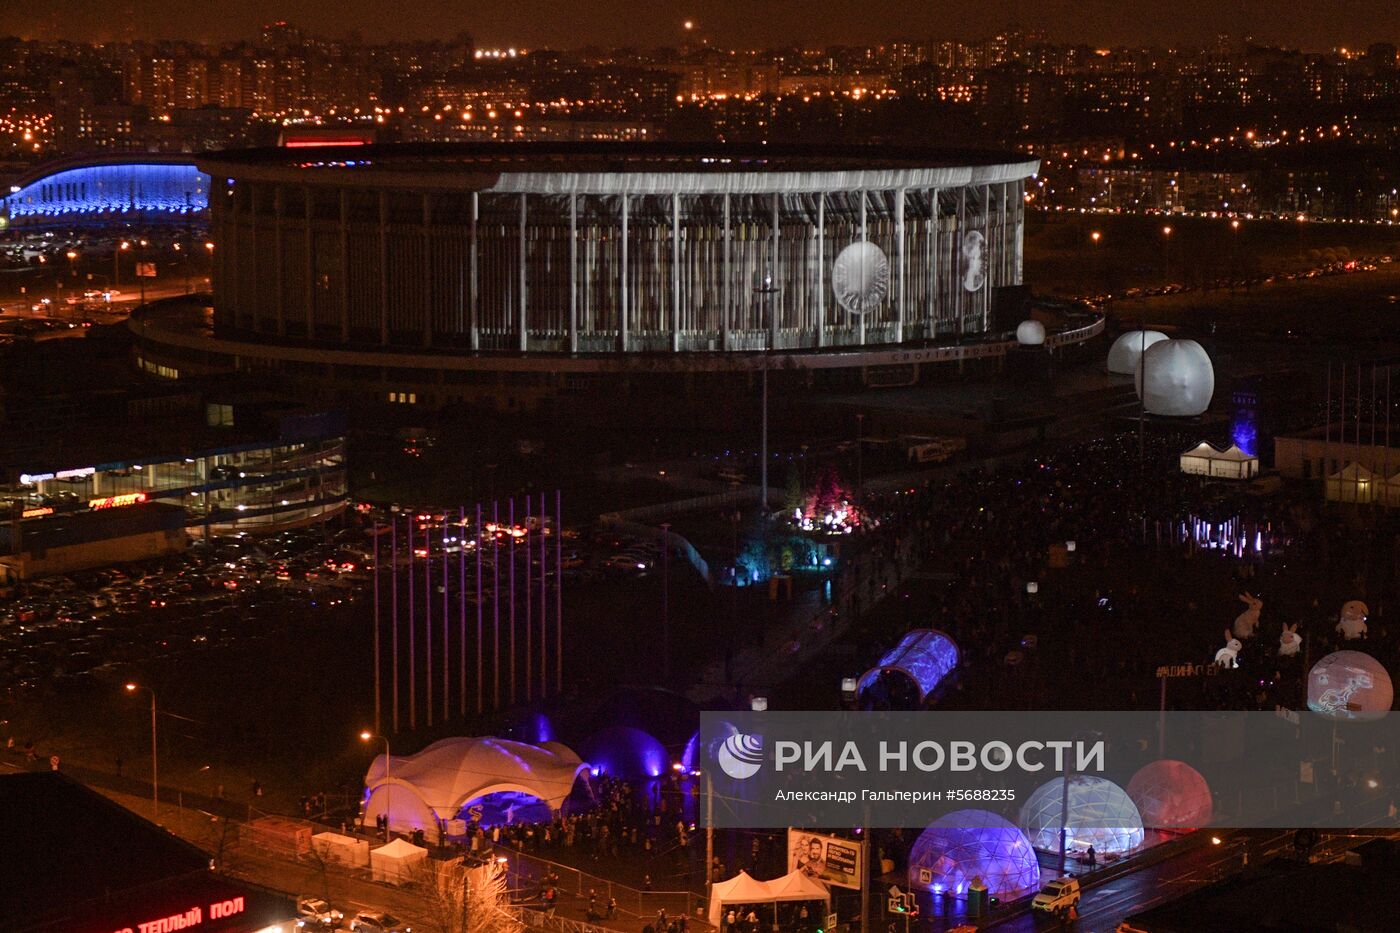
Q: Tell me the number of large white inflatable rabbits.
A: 4